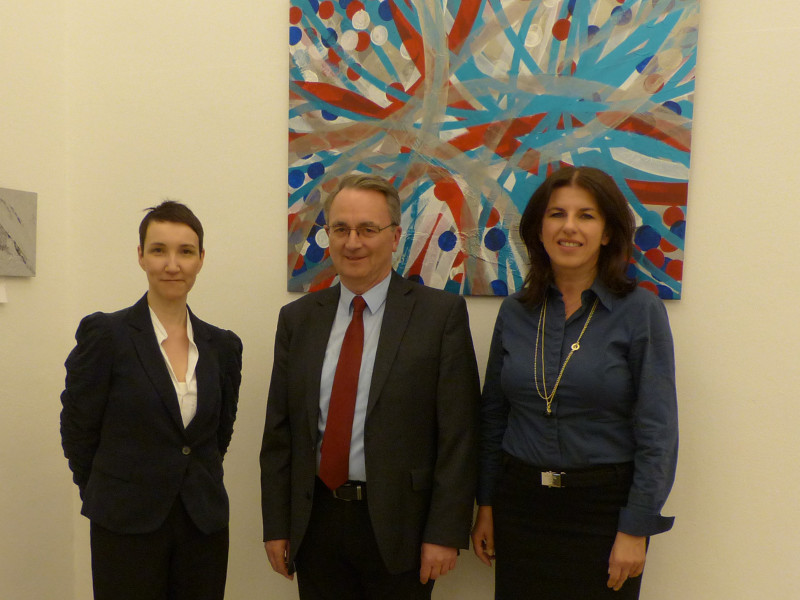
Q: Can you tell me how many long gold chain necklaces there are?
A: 2